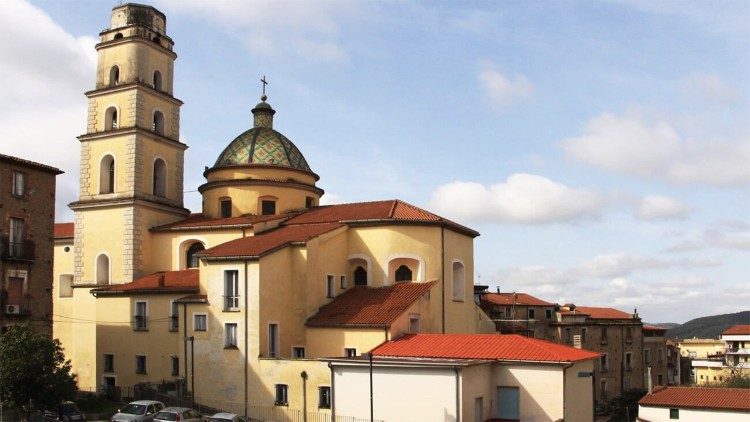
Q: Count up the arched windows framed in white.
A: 11